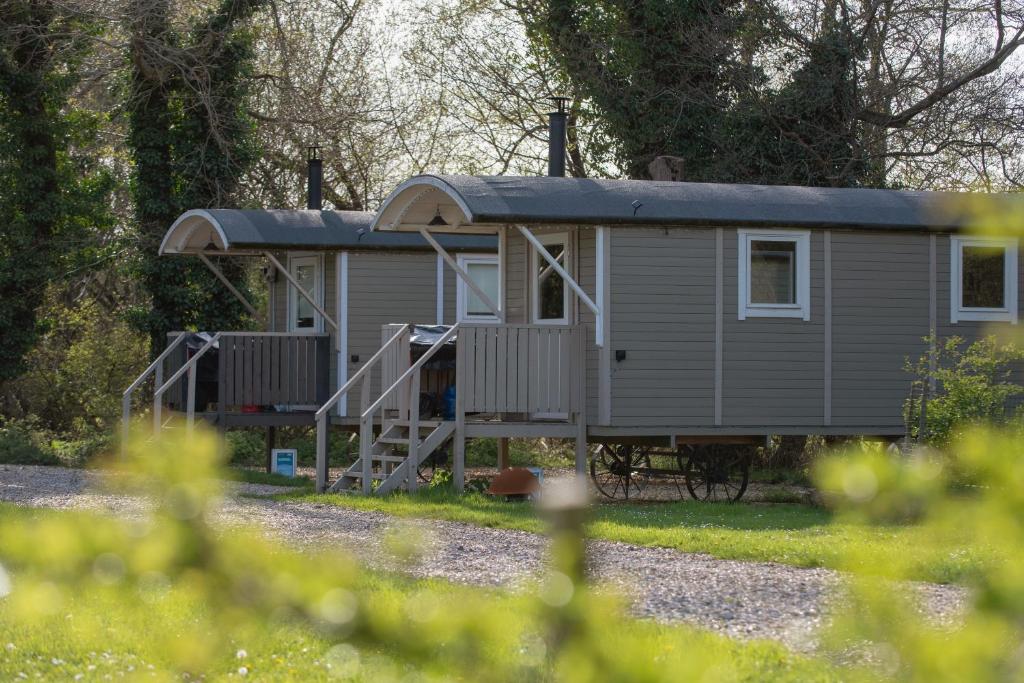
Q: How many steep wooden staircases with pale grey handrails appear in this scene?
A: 2